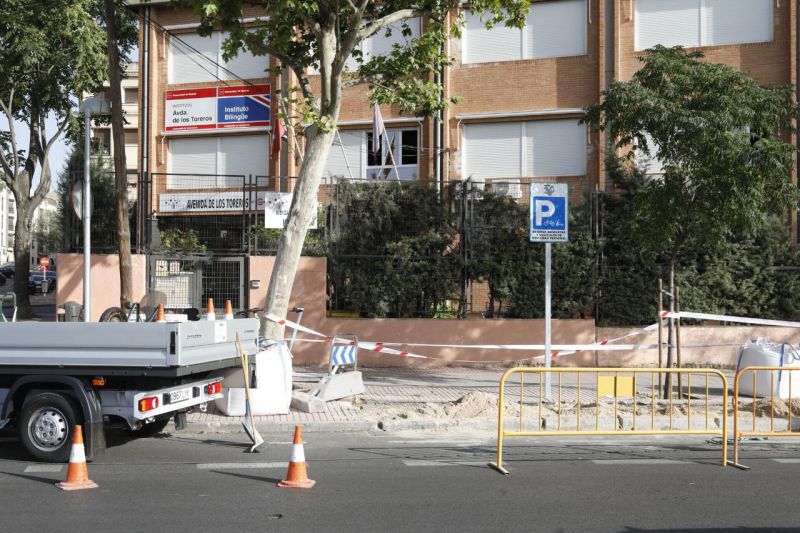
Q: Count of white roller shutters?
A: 14